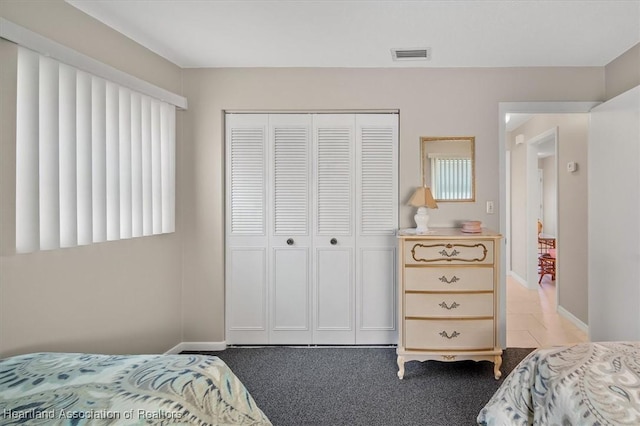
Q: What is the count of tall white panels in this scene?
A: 4